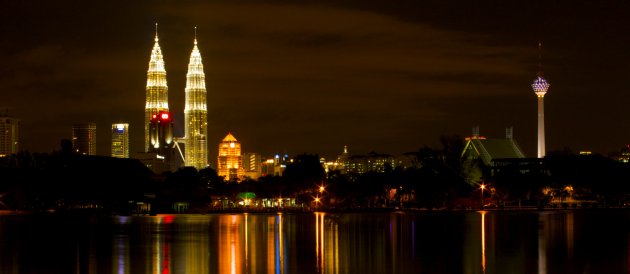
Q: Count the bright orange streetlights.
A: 3